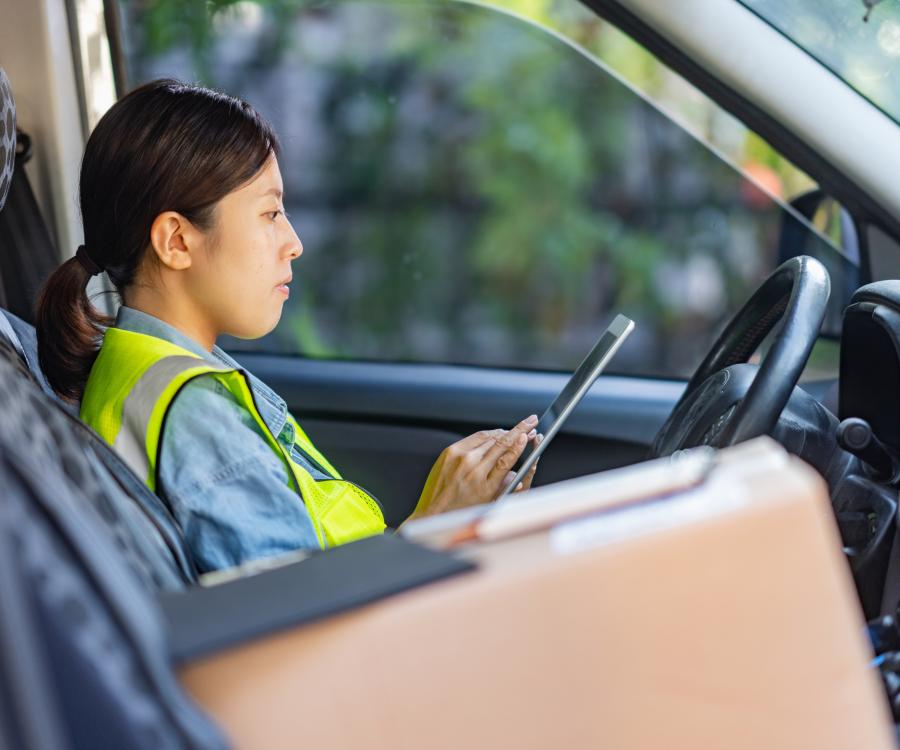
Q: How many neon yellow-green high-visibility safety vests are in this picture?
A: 1